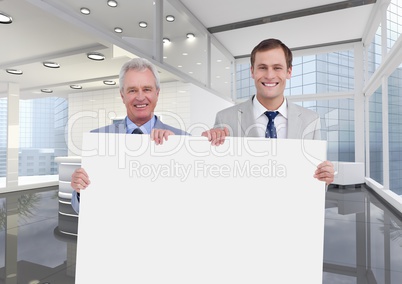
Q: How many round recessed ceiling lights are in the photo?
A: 14